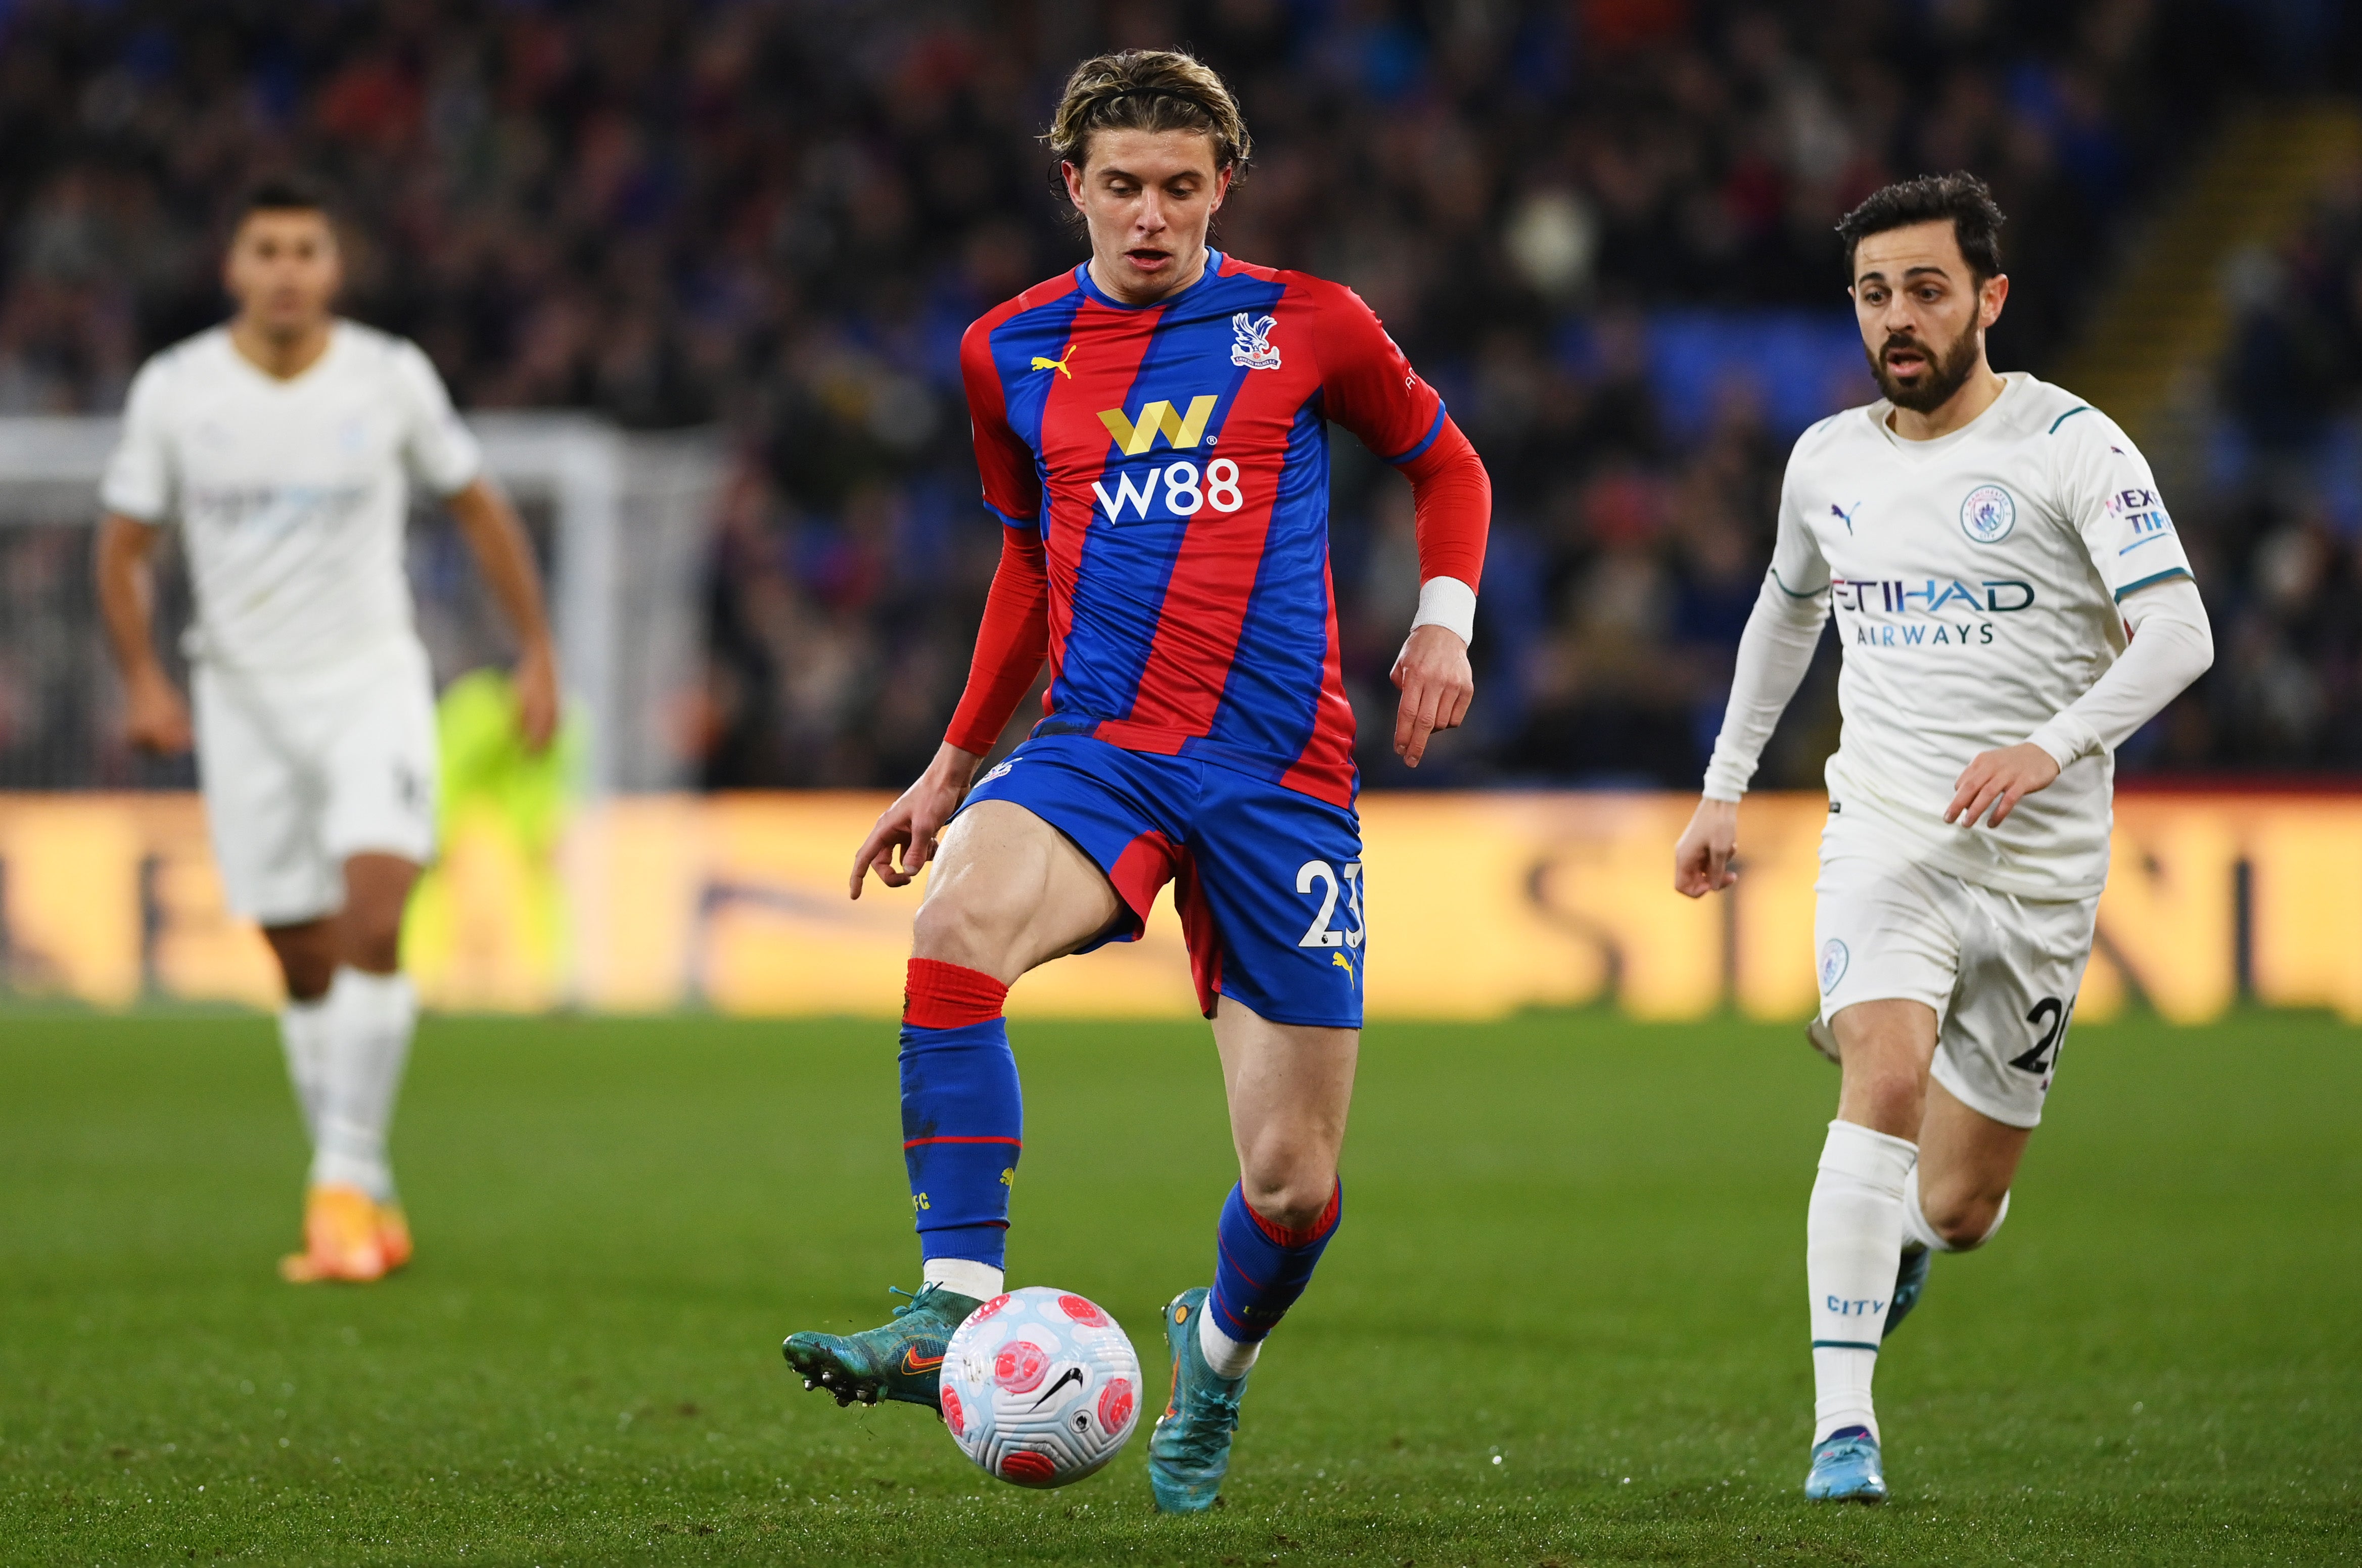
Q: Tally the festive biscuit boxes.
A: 0